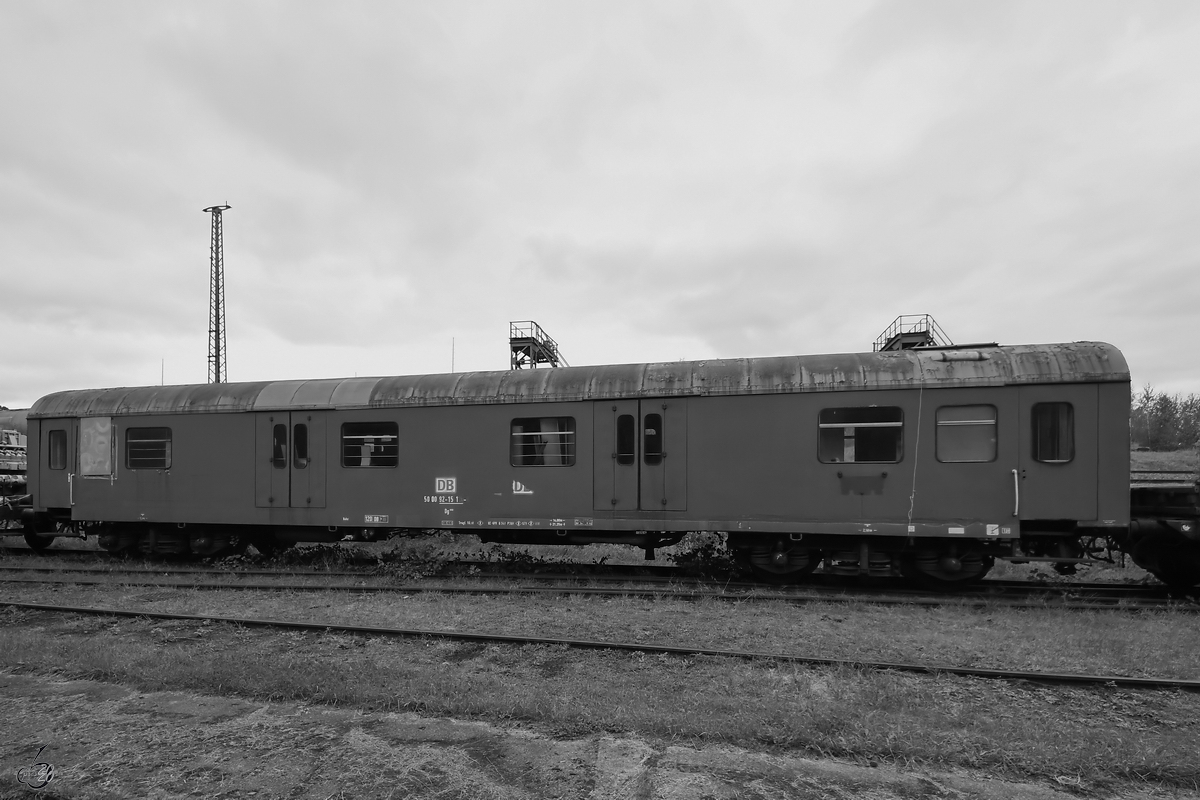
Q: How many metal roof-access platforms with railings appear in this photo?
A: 2